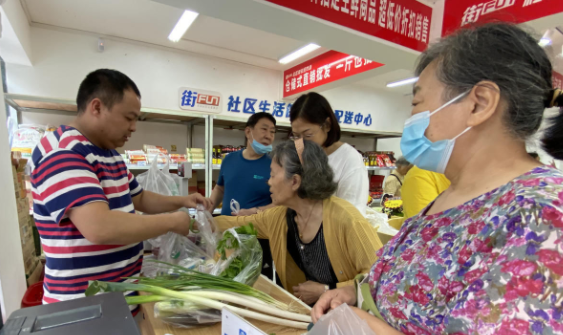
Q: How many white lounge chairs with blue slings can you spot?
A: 0